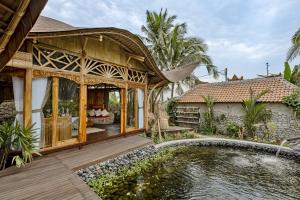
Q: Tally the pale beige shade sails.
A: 1